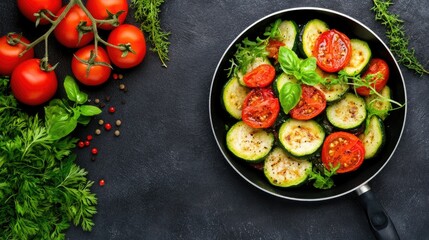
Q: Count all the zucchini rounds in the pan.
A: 13